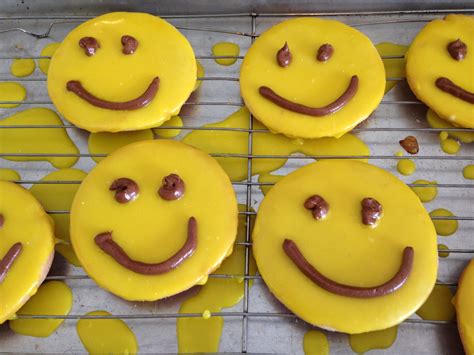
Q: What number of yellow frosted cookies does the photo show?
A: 7